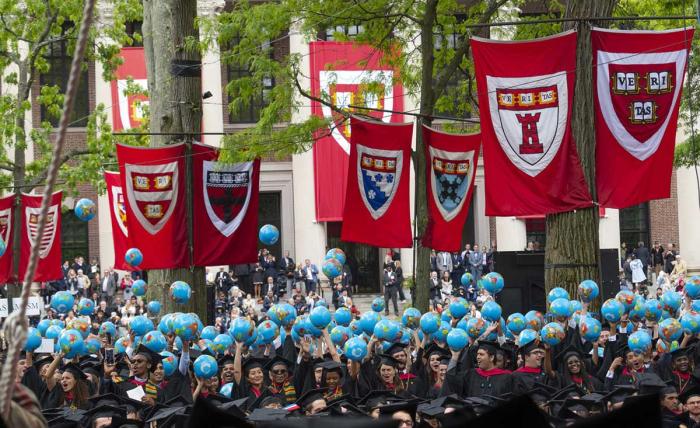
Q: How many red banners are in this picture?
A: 11